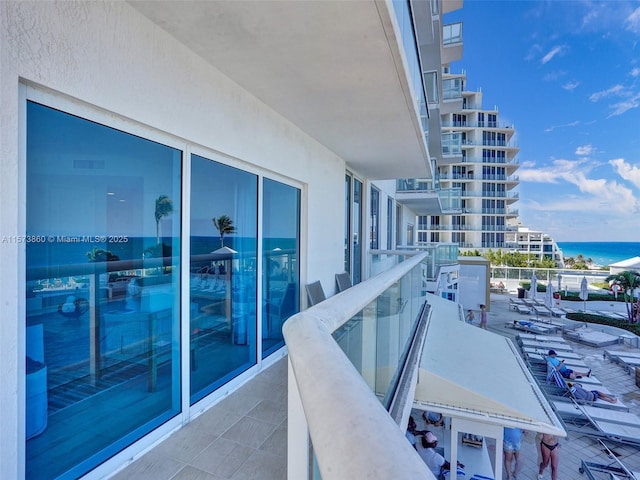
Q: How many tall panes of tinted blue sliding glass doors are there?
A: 3